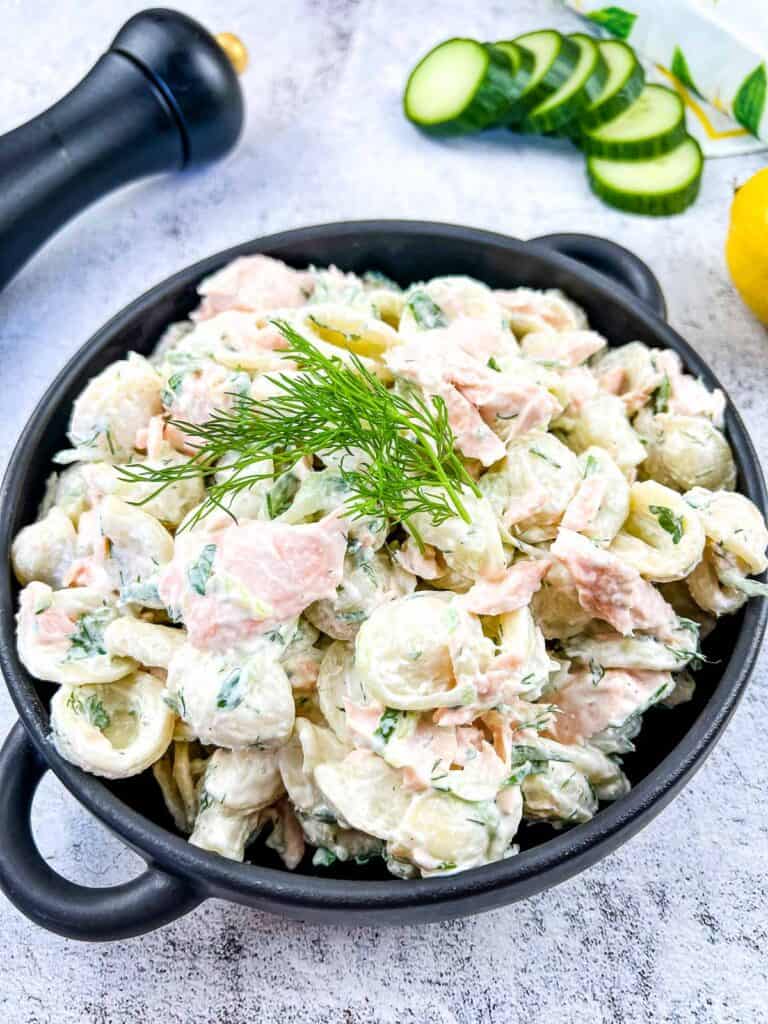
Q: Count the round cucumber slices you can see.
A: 7